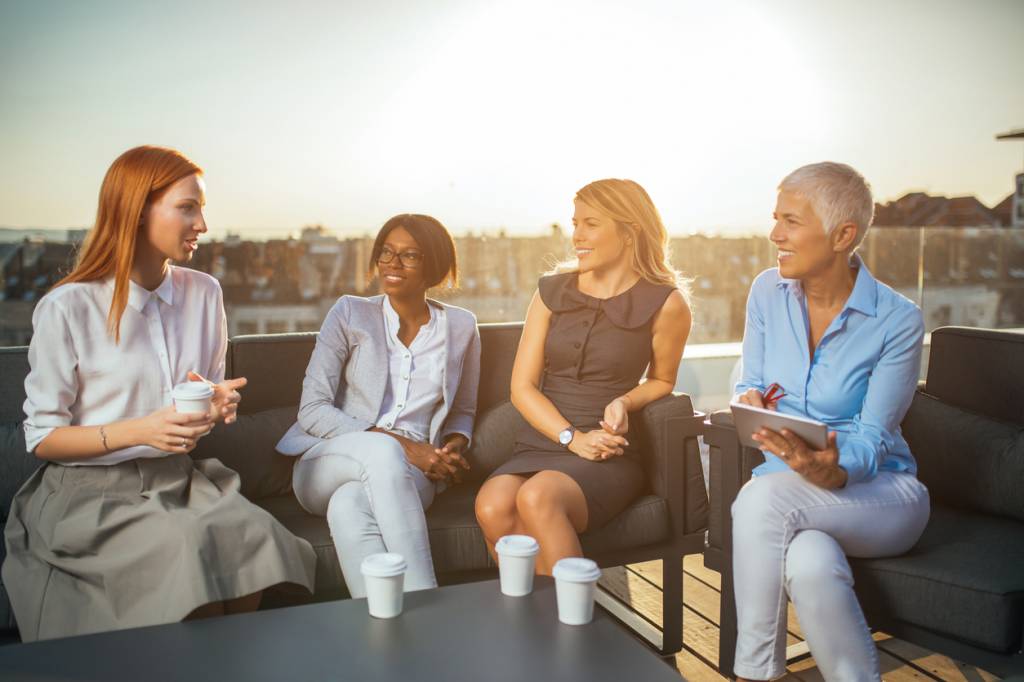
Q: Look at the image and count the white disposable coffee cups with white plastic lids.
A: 4